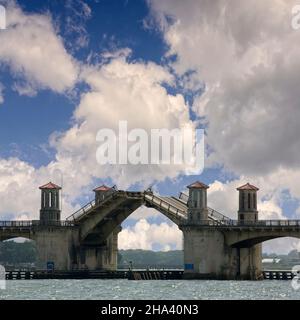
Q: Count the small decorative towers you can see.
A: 4